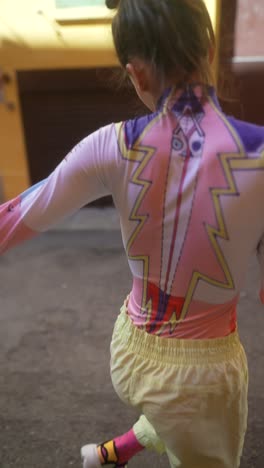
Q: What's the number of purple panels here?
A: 2